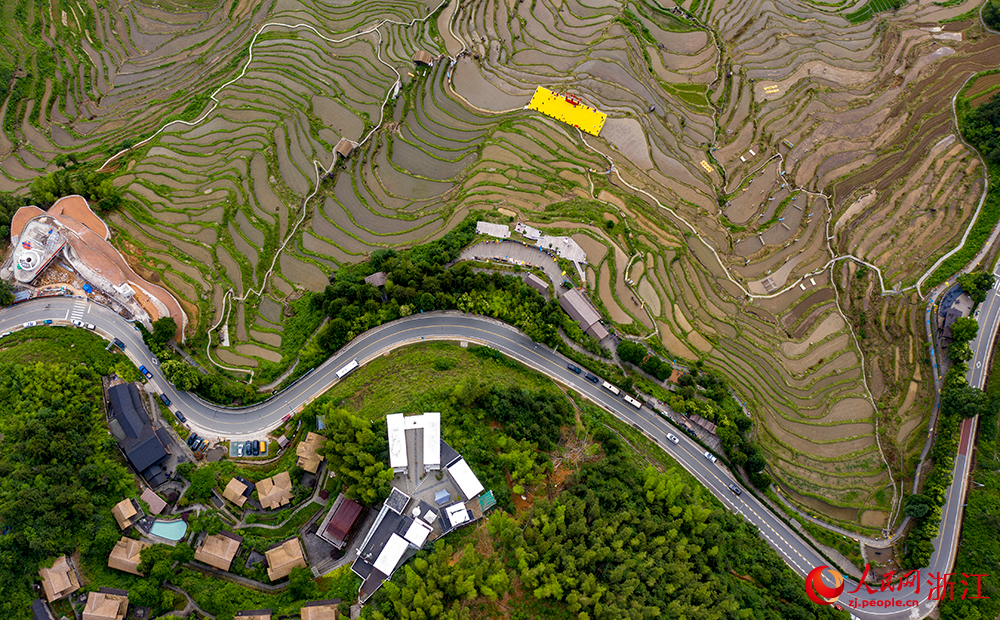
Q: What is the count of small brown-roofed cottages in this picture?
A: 11